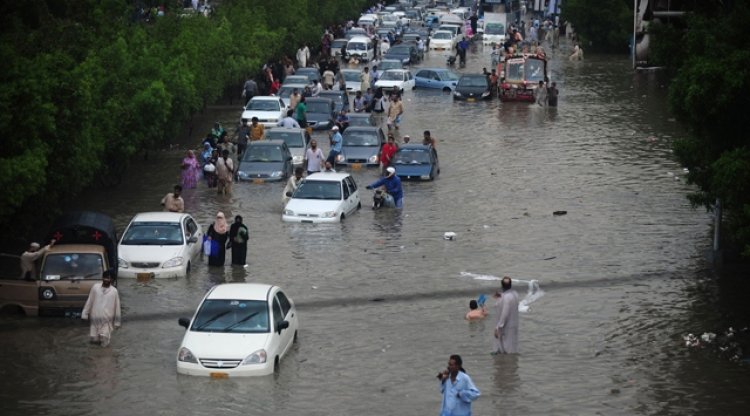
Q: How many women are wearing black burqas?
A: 2